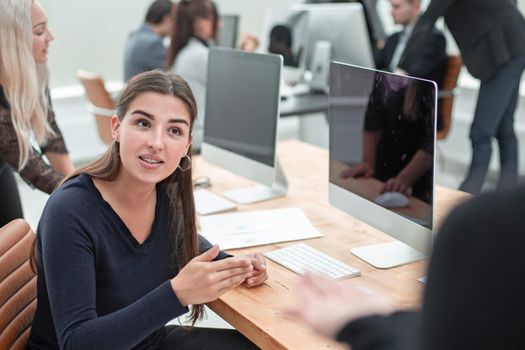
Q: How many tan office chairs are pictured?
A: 3